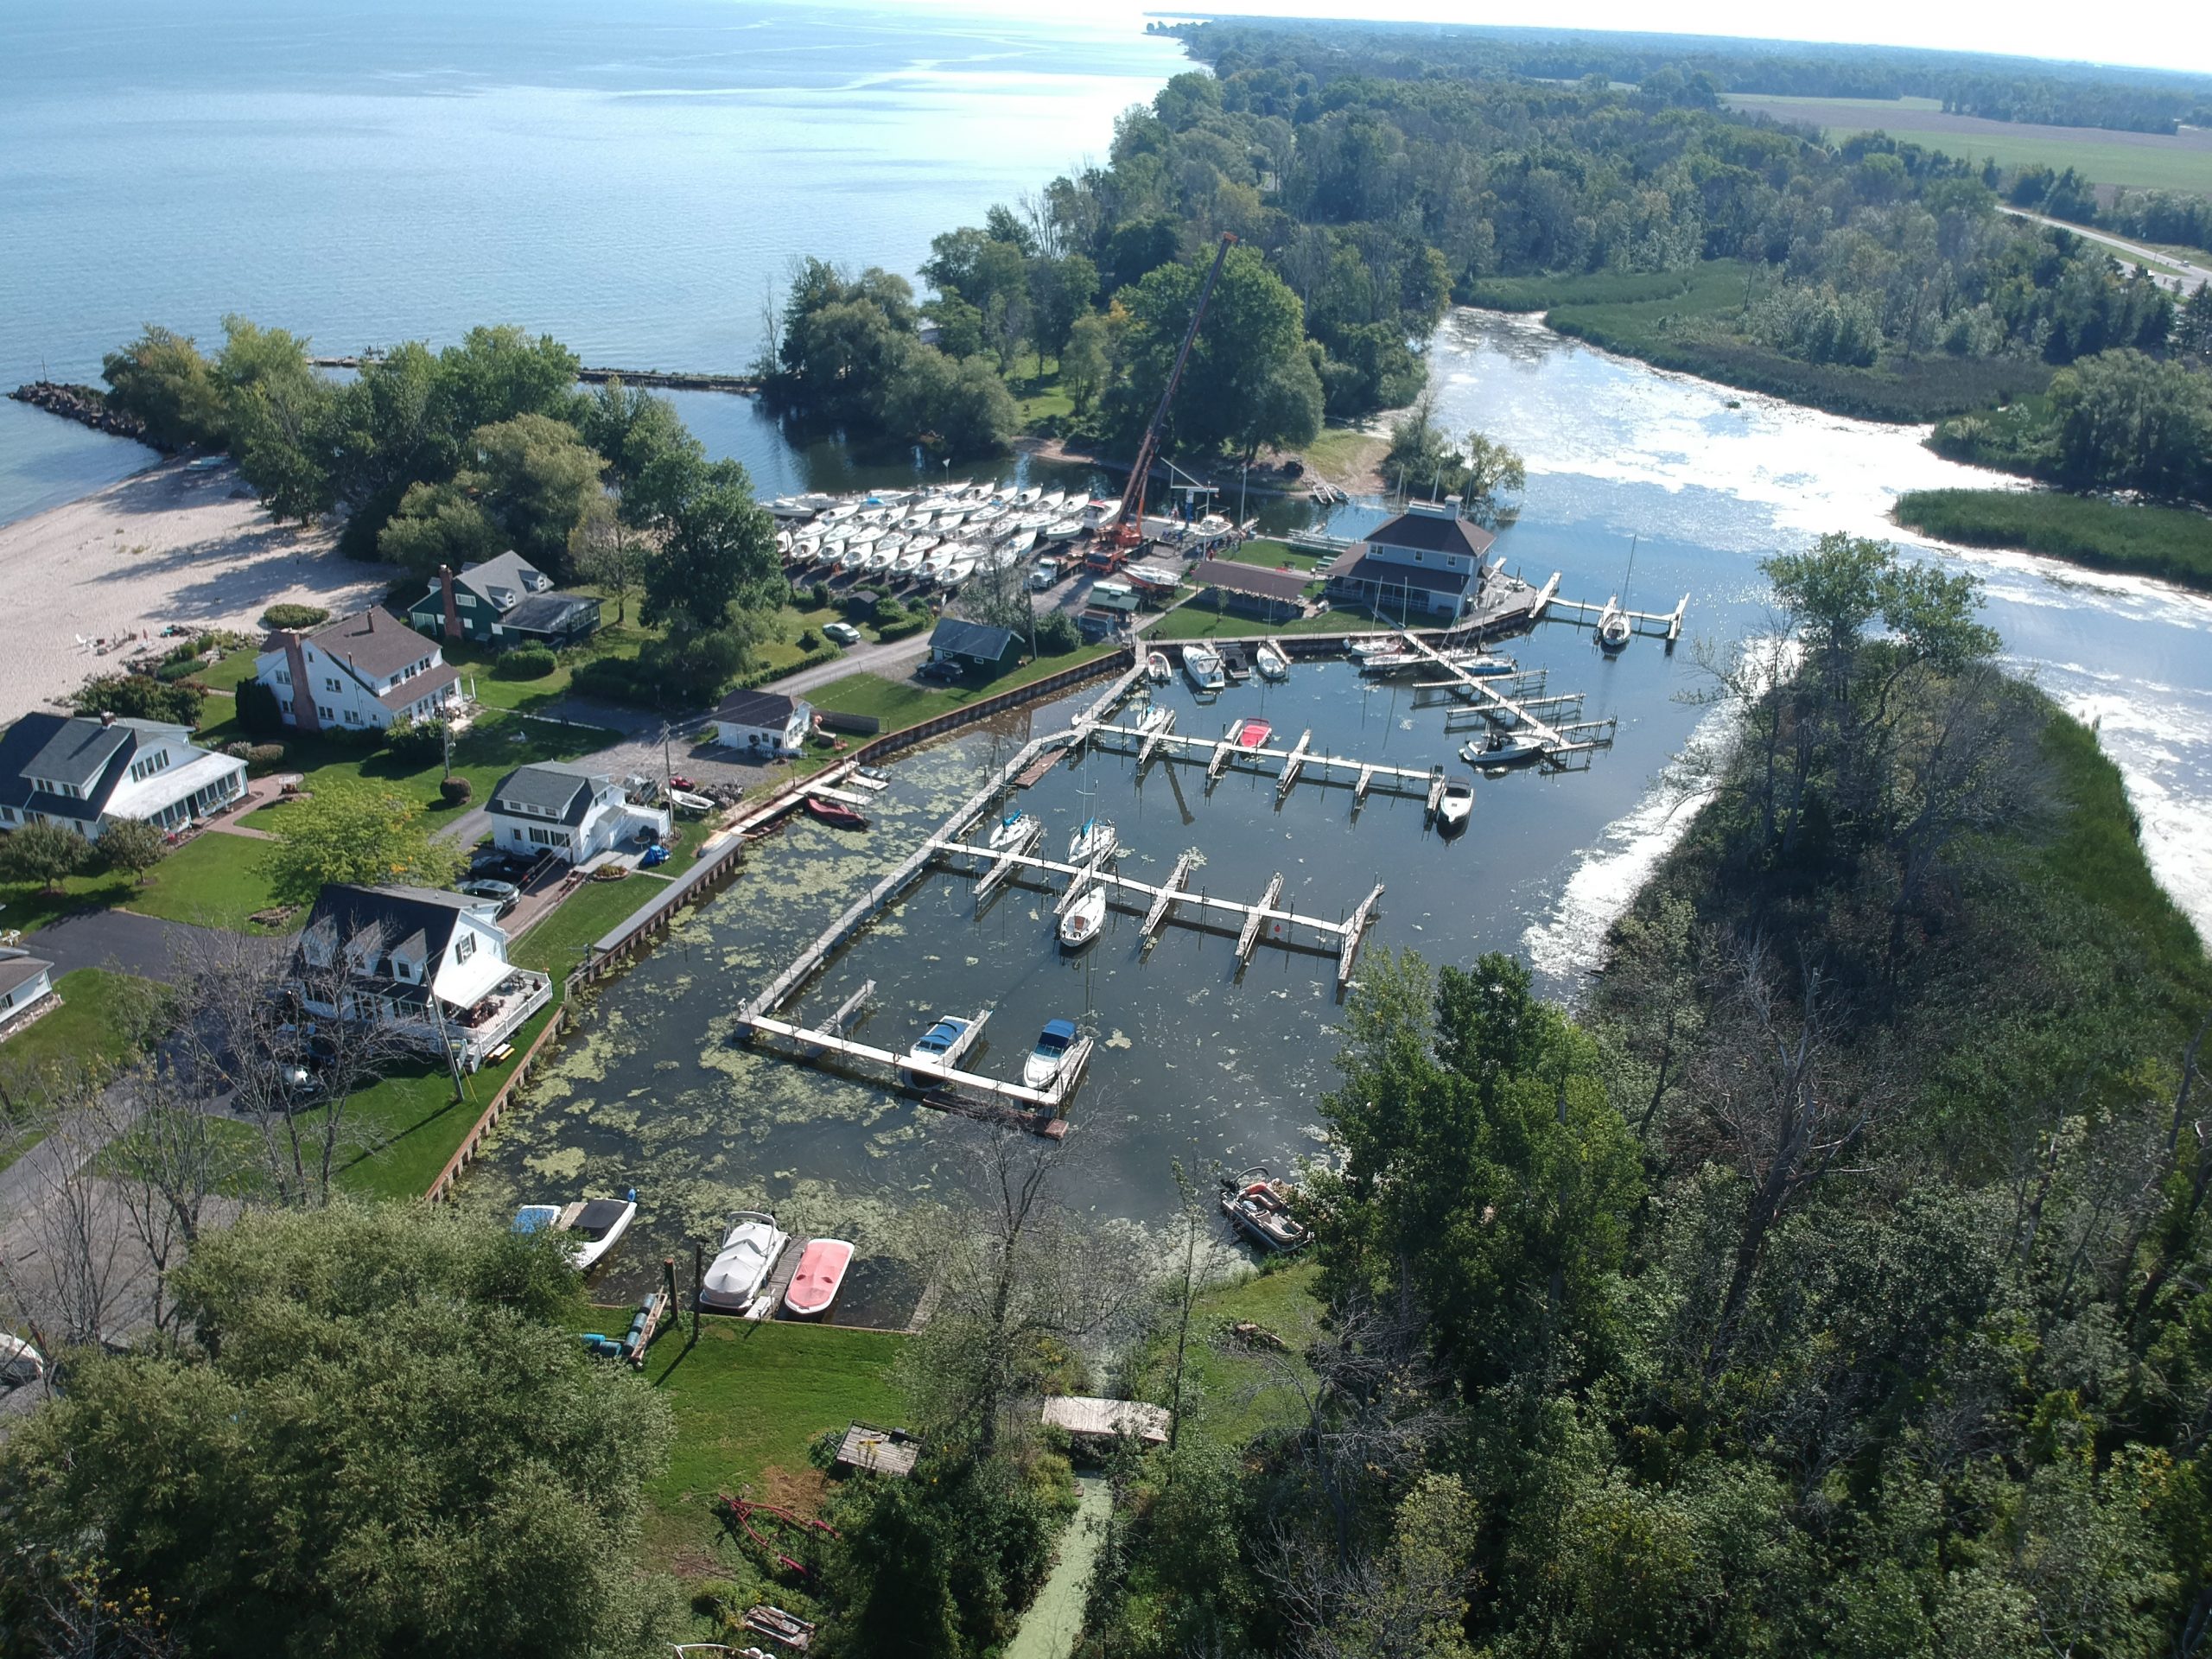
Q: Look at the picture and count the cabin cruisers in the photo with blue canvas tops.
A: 2